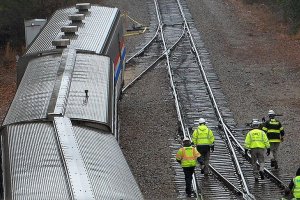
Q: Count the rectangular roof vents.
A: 4